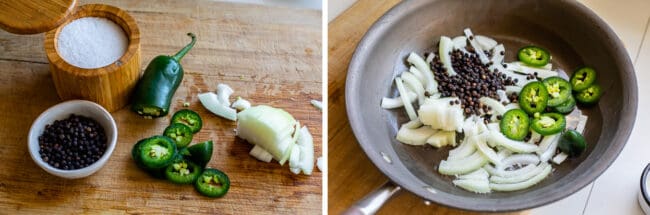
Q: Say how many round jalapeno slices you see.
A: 13